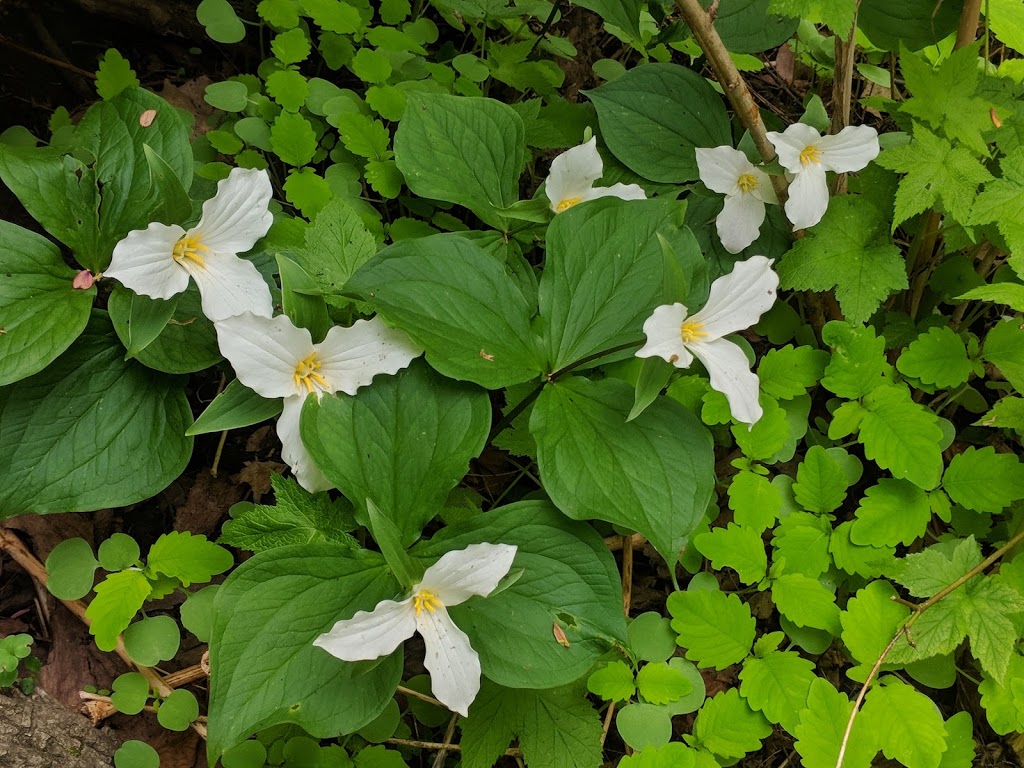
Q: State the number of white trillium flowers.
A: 7